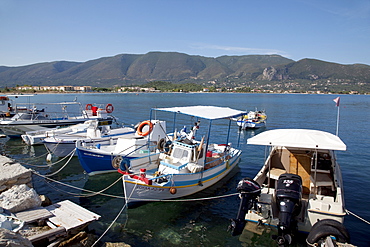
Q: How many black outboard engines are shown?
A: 2